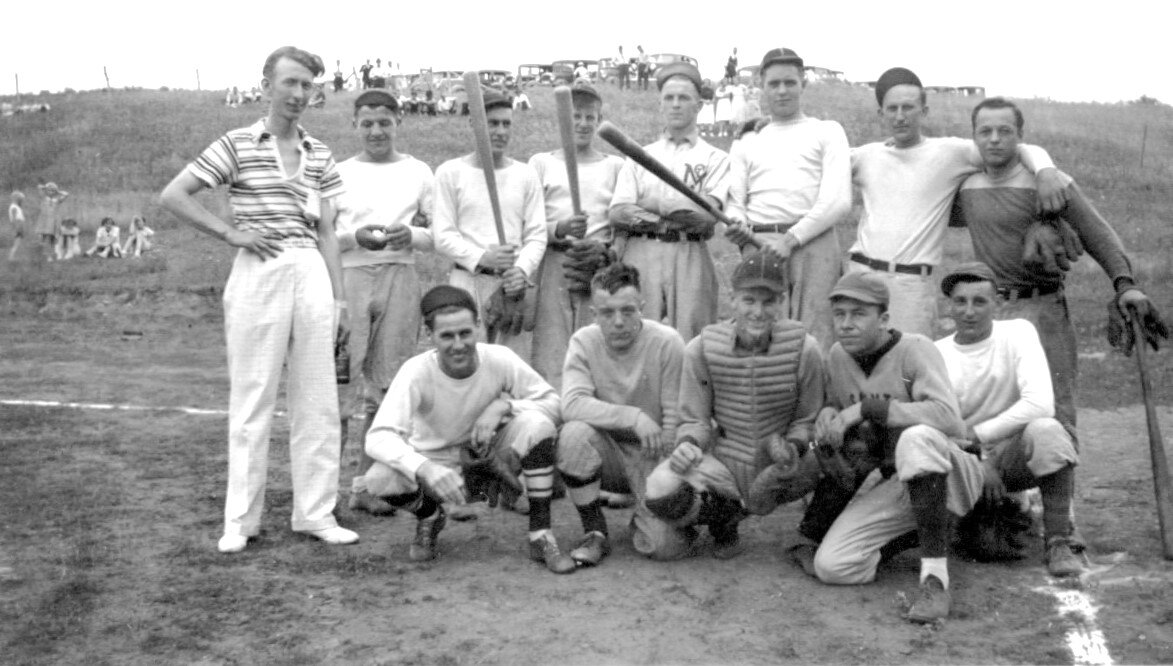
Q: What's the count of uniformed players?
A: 12